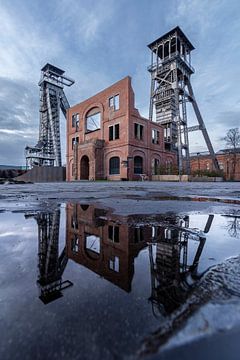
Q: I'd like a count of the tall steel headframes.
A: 2